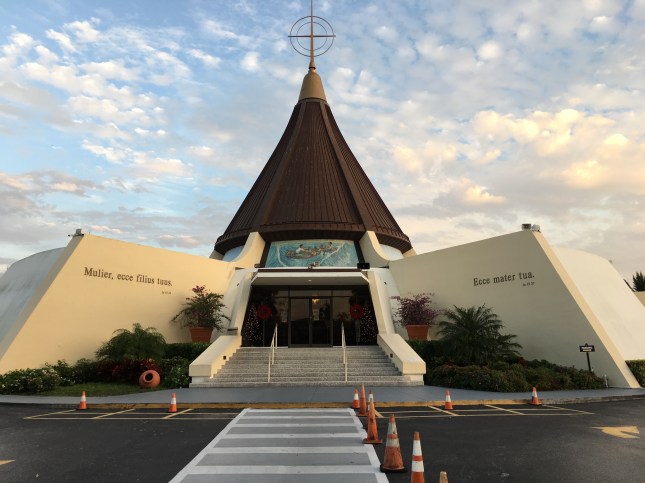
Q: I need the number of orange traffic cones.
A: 11